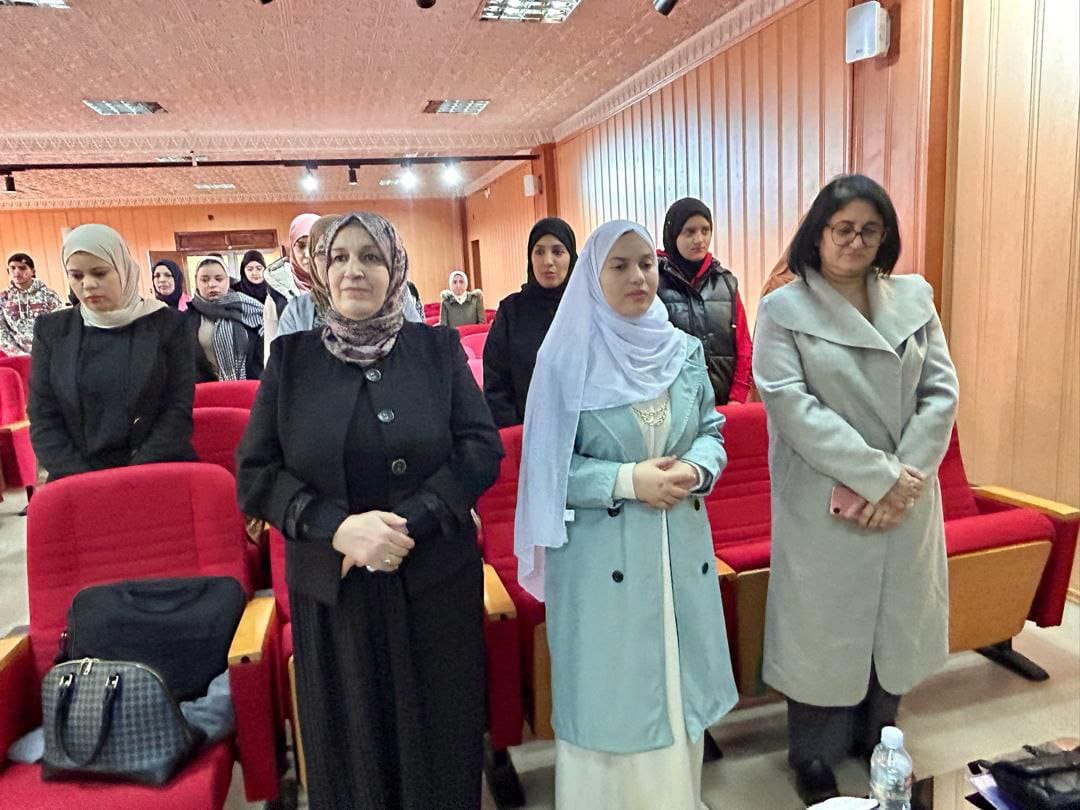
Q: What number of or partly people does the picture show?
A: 14